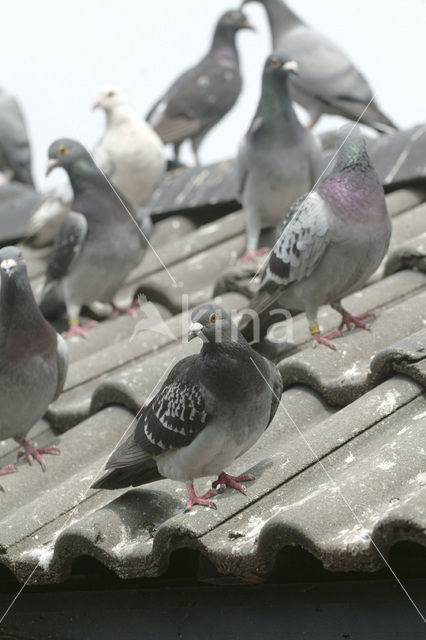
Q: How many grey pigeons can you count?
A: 8